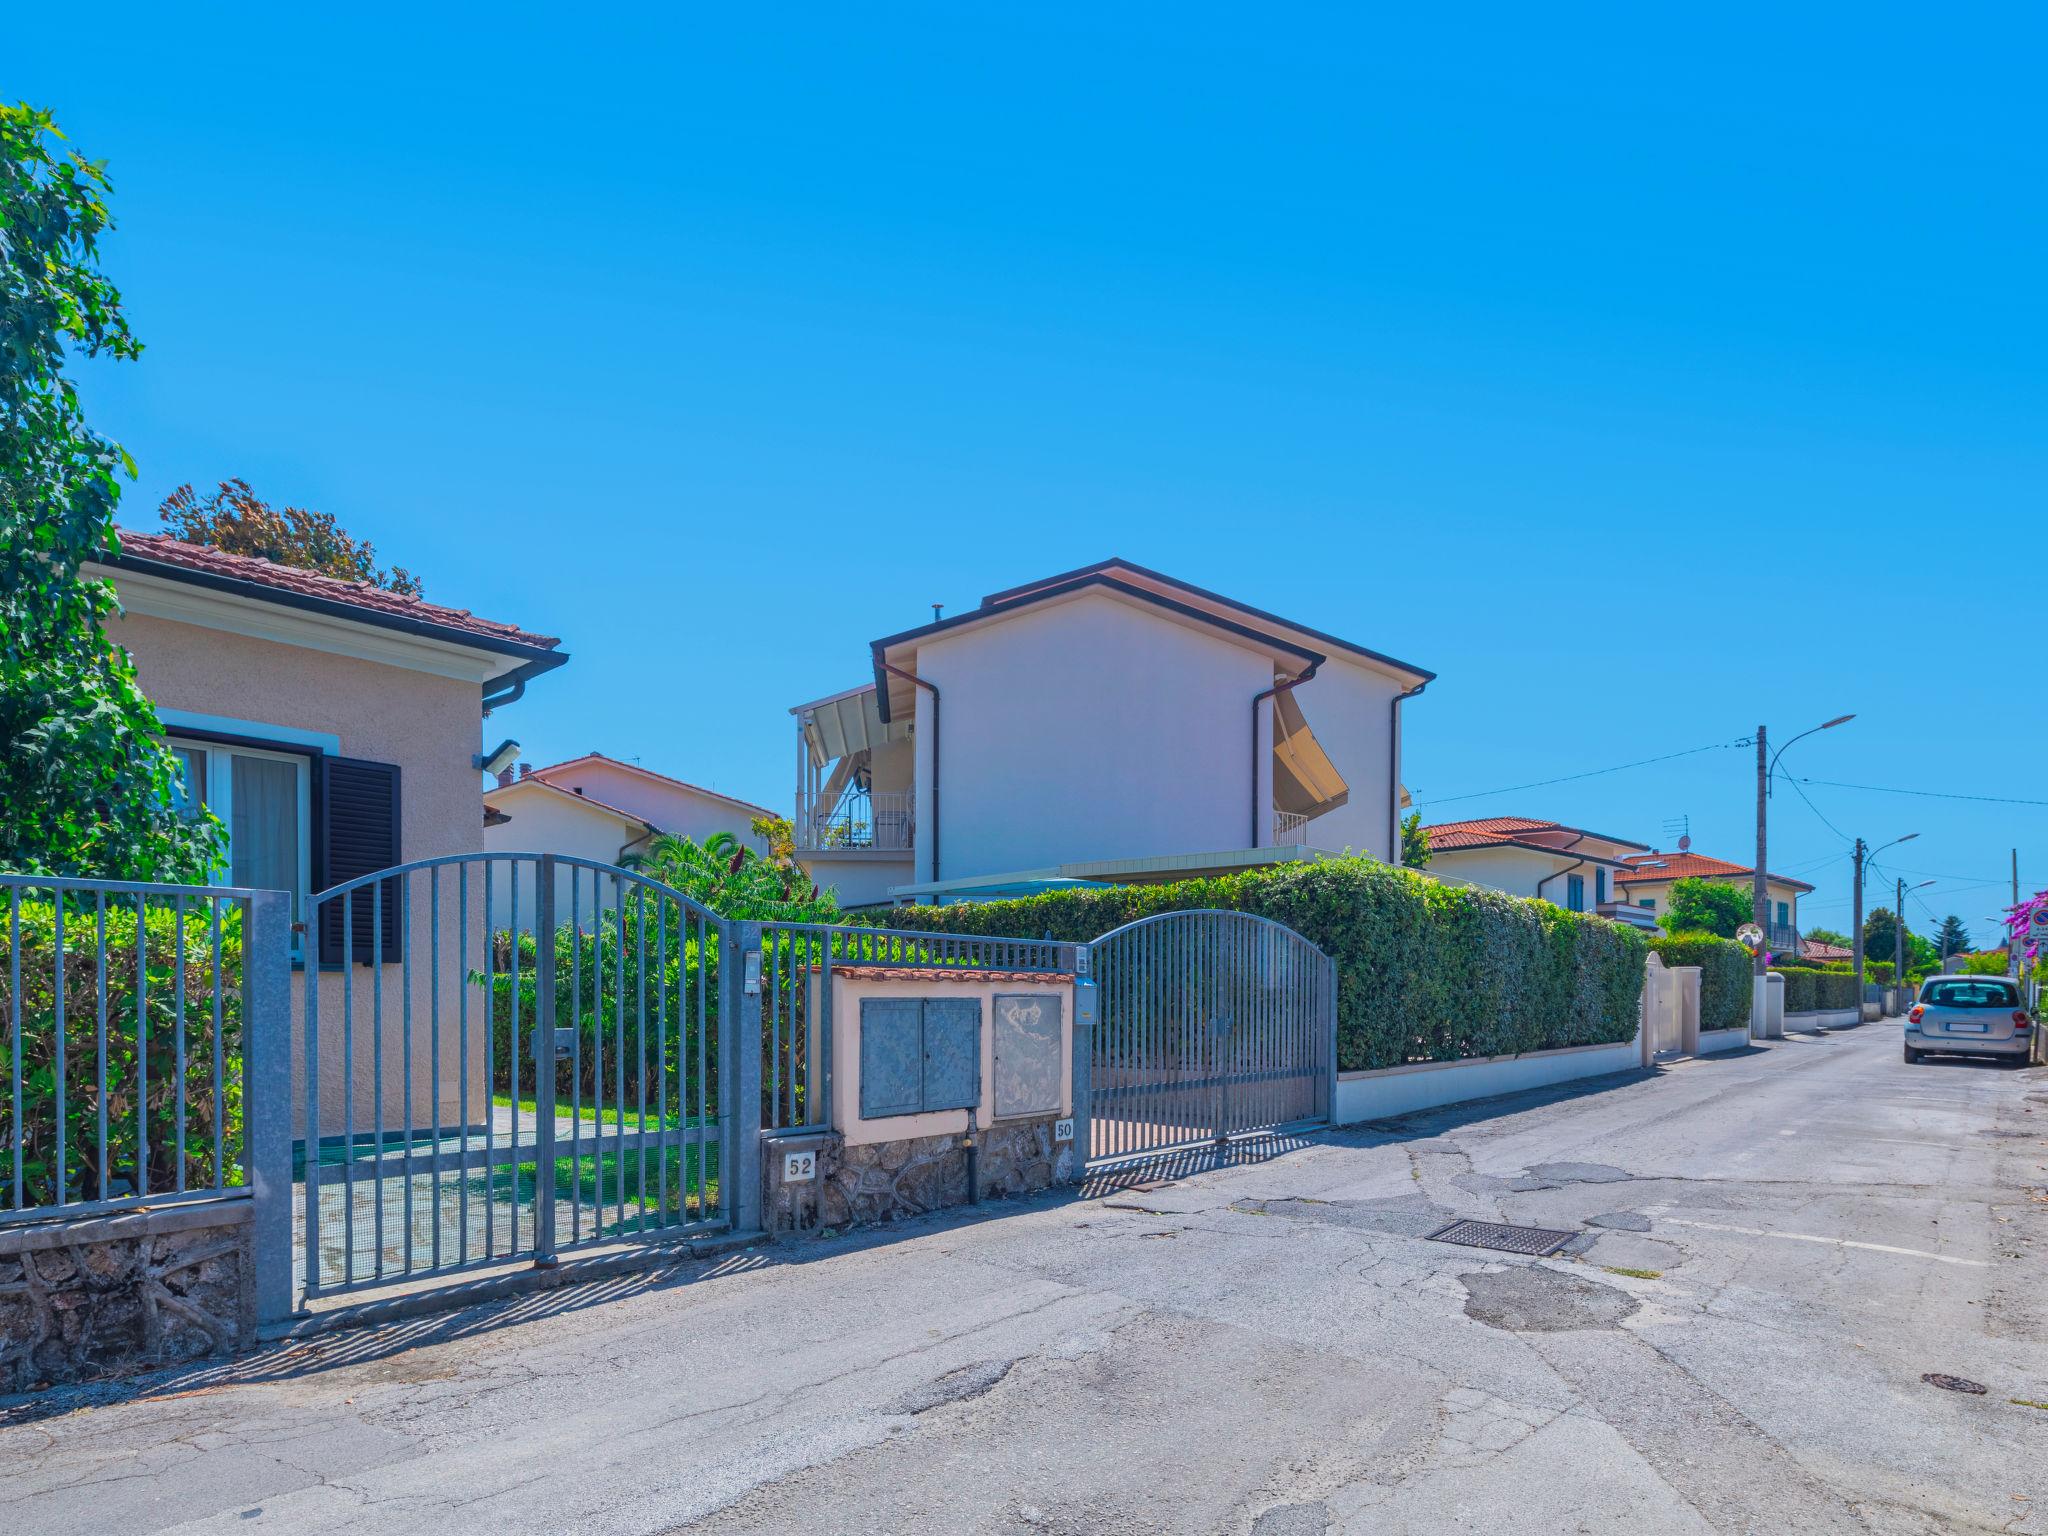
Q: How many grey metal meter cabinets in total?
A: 2